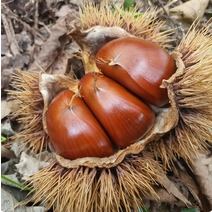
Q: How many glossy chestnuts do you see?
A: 3